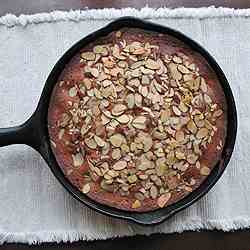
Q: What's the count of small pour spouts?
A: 2